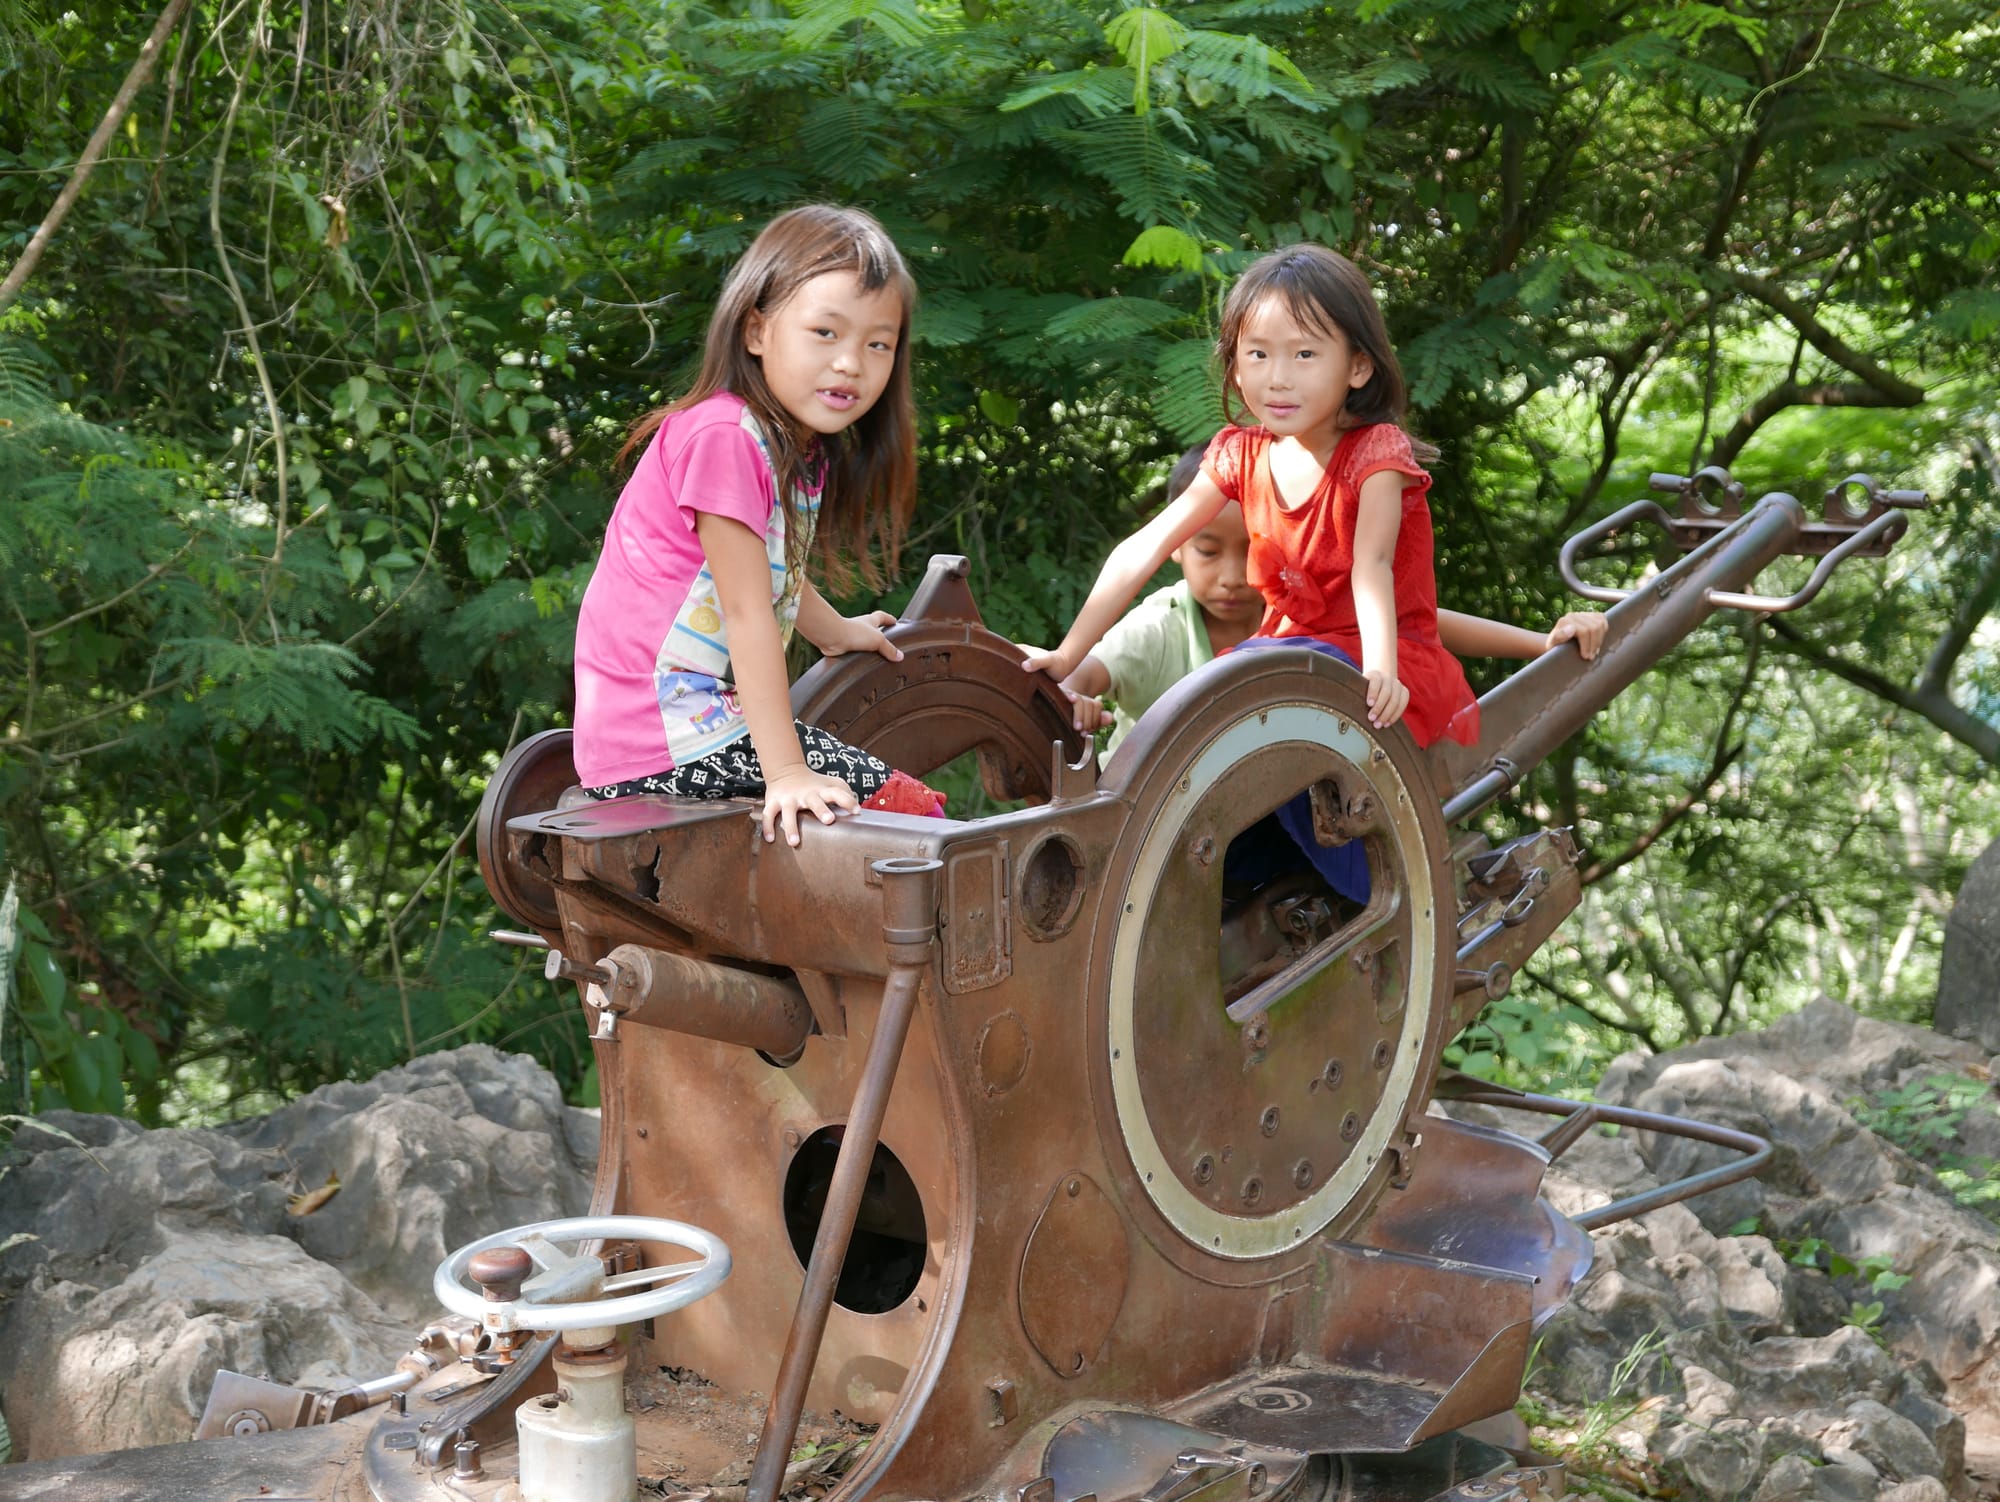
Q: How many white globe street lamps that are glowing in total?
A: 0